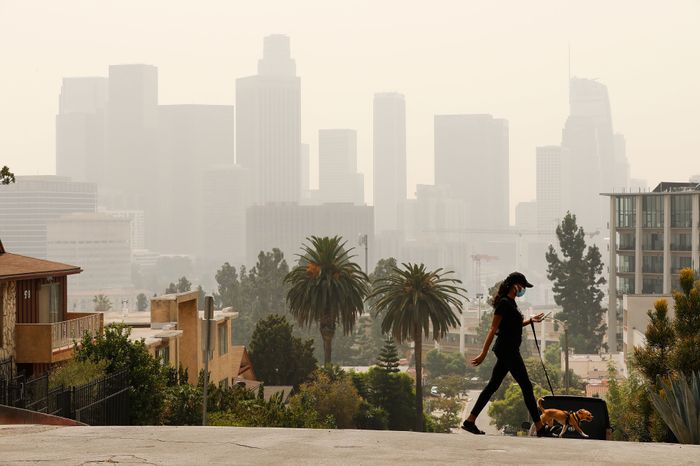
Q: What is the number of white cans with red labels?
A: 0